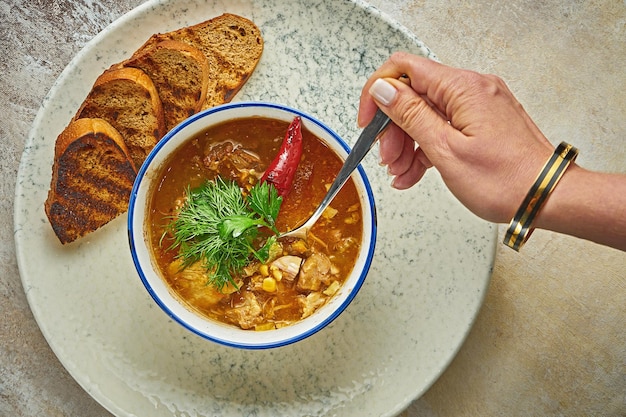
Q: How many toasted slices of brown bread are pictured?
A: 4